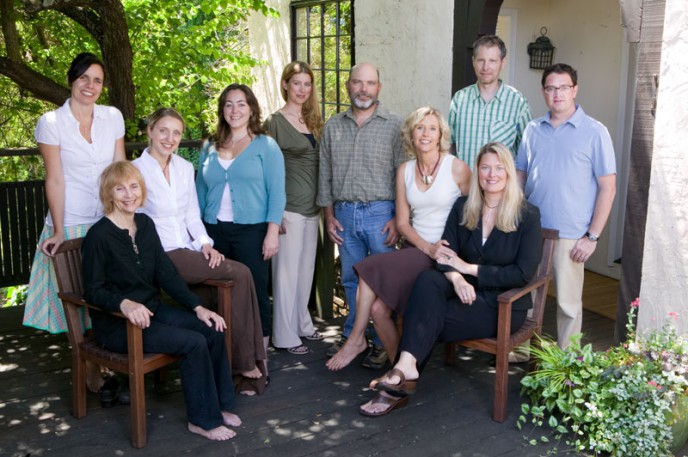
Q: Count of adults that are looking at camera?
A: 10